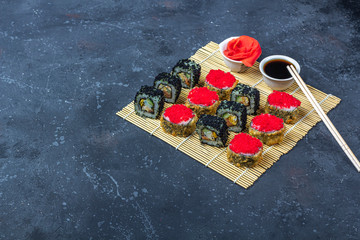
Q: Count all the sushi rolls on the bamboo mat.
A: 12